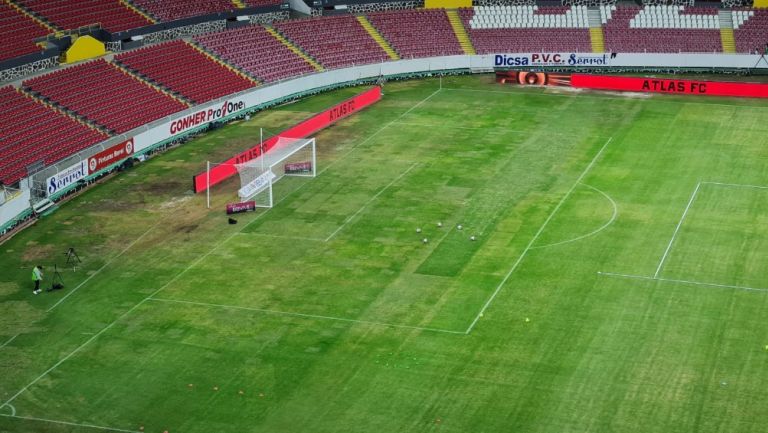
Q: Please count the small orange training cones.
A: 7